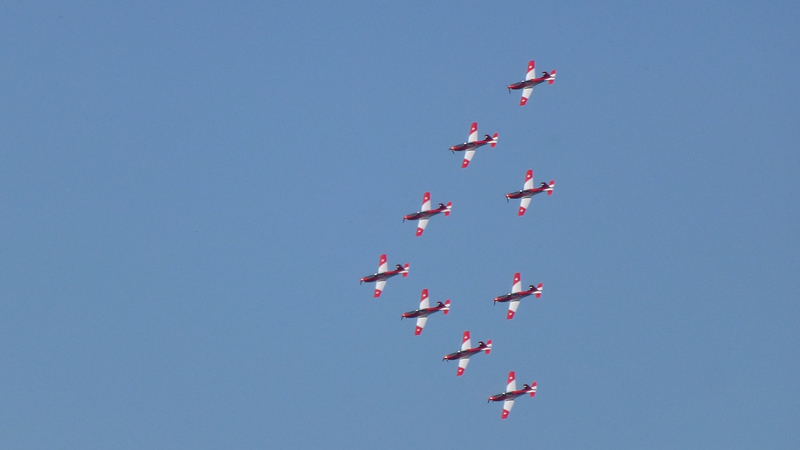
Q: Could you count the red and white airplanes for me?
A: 9